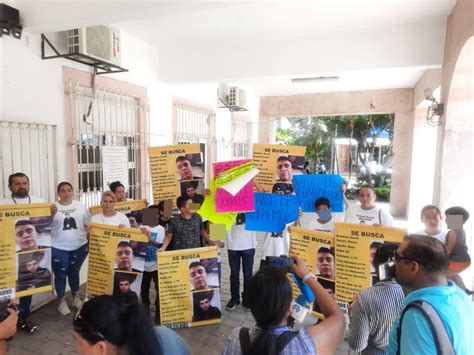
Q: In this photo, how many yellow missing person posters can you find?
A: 8